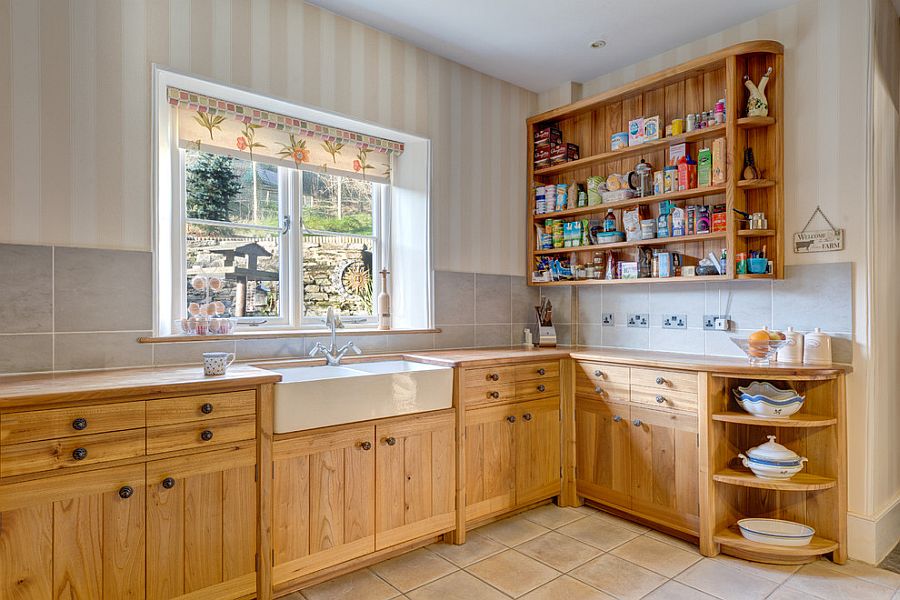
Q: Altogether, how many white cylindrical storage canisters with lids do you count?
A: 2